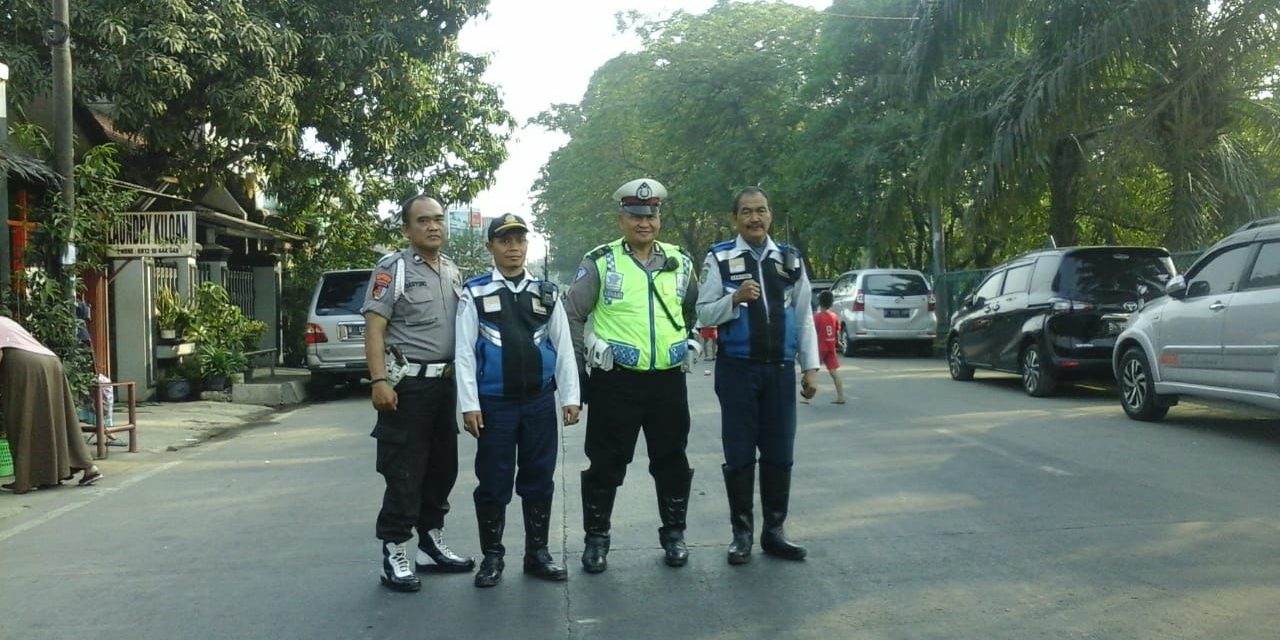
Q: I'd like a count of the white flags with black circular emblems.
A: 0